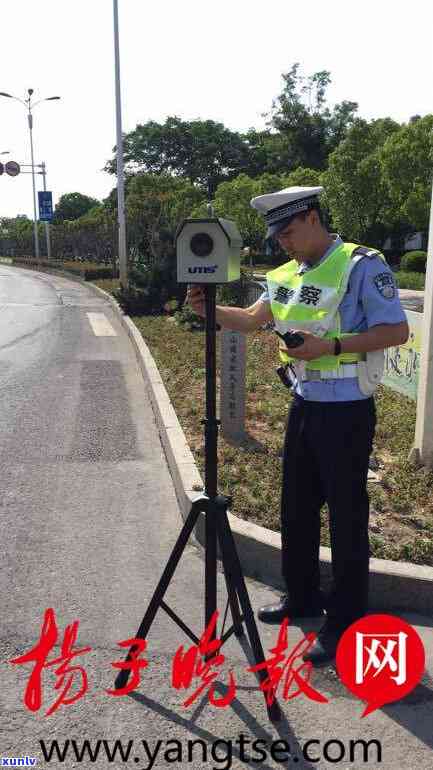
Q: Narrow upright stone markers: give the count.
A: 1